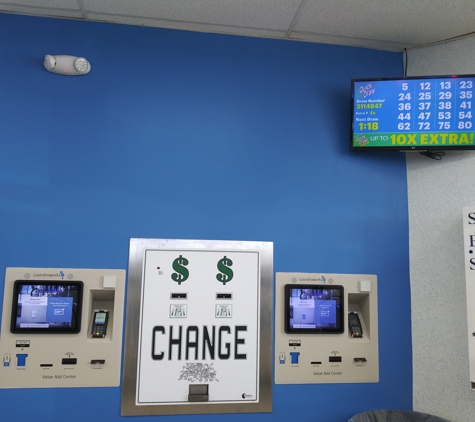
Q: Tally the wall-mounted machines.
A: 3